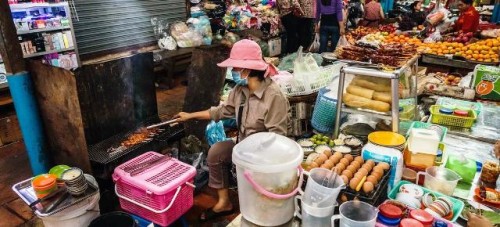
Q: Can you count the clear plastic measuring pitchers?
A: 4